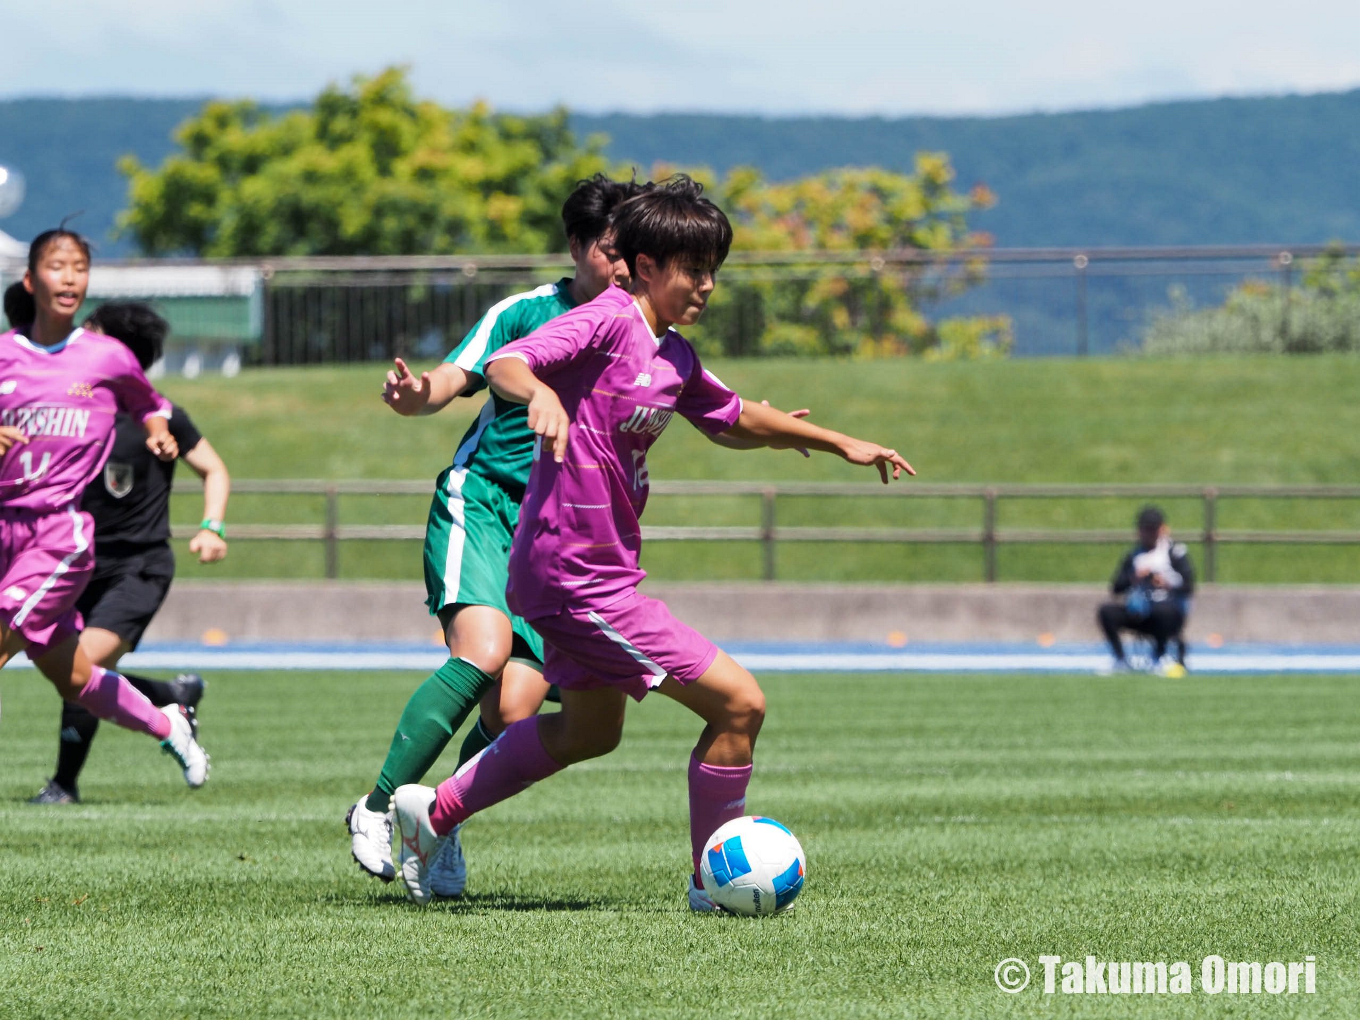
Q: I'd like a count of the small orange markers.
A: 5